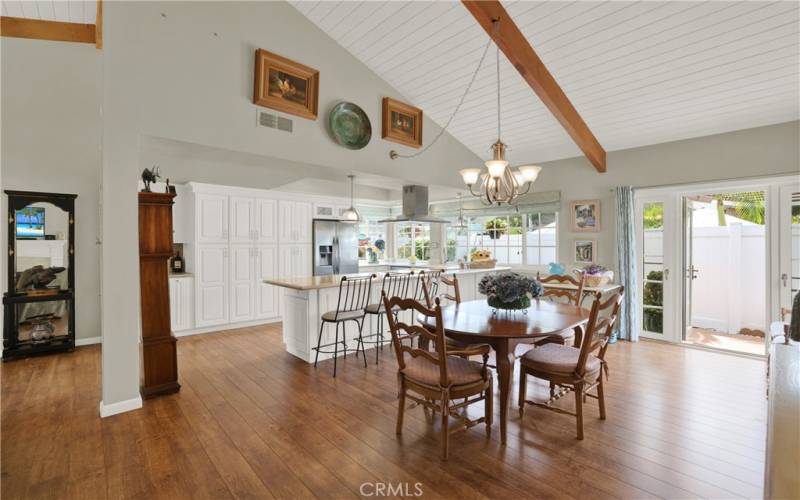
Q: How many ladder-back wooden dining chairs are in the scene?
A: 4